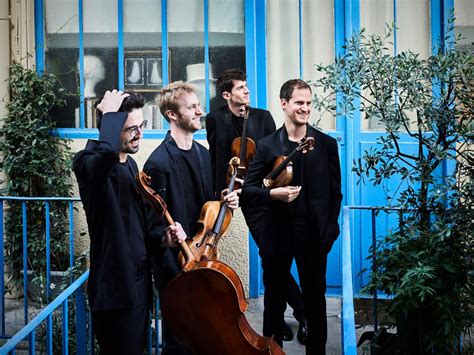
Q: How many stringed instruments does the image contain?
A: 4